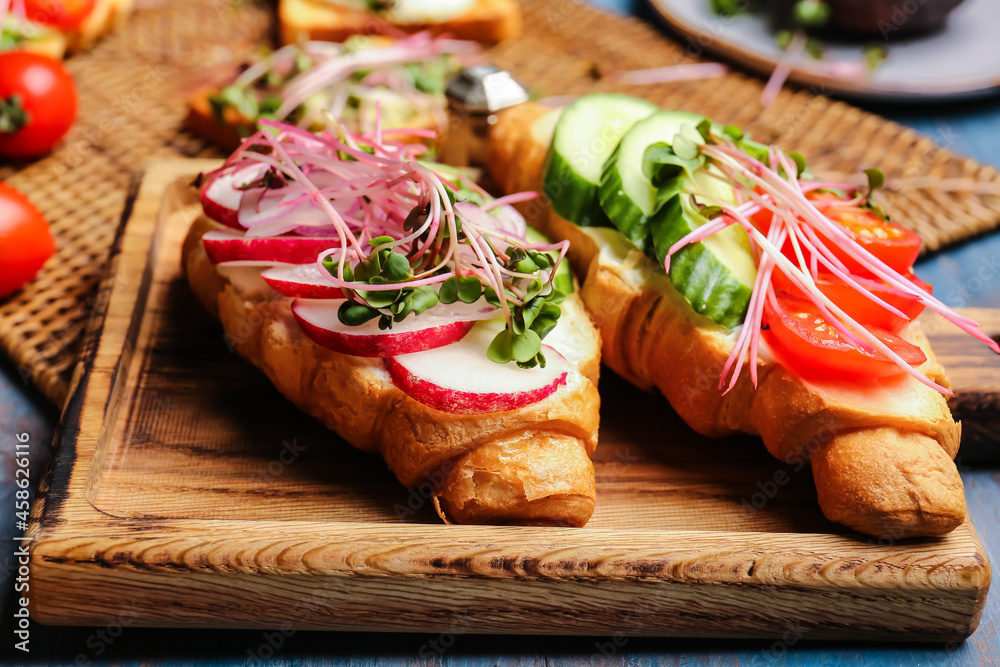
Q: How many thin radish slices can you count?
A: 5